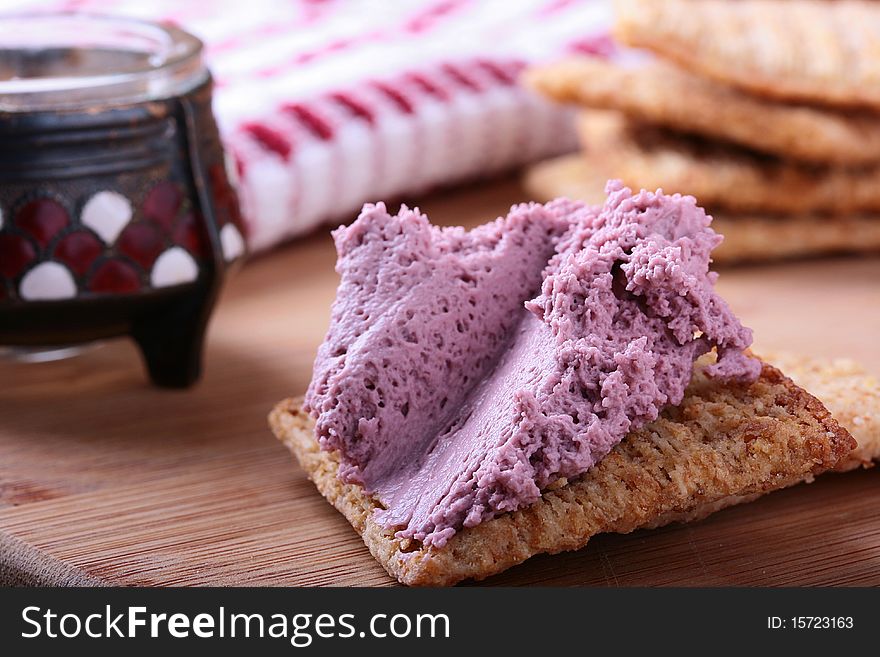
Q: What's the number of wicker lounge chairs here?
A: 0